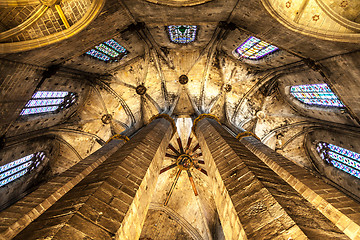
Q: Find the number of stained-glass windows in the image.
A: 7